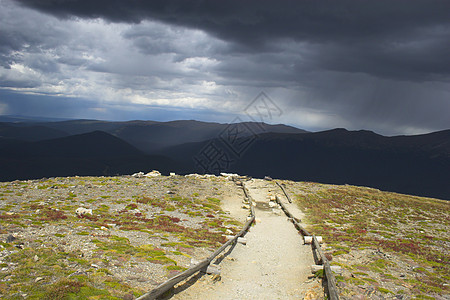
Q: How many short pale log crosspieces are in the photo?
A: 4